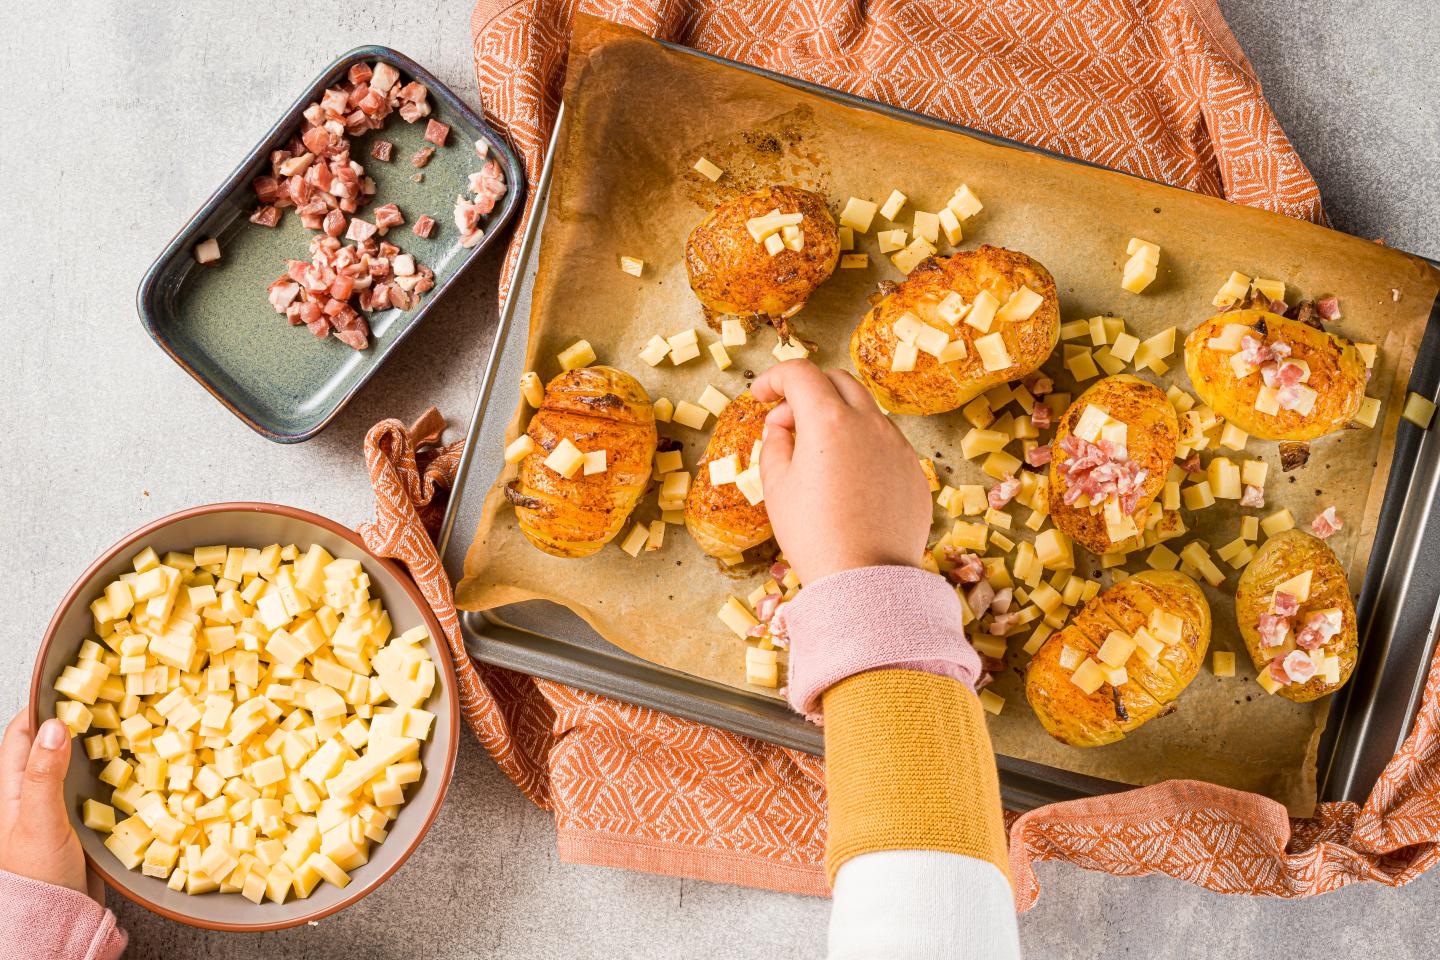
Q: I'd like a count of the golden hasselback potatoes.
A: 8